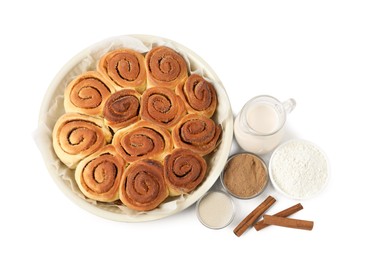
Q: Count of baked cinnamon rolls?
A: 12